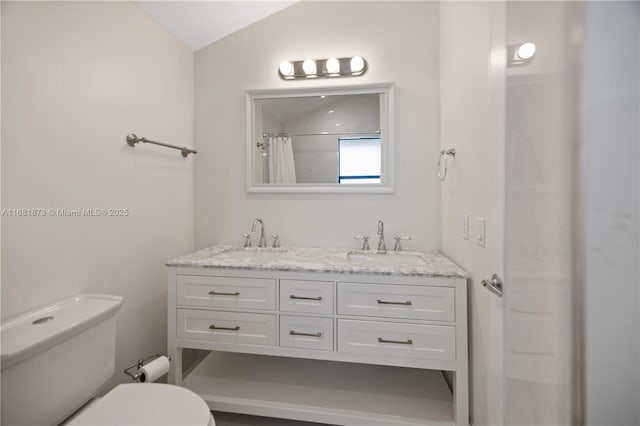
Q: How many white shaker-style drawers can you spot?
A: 6